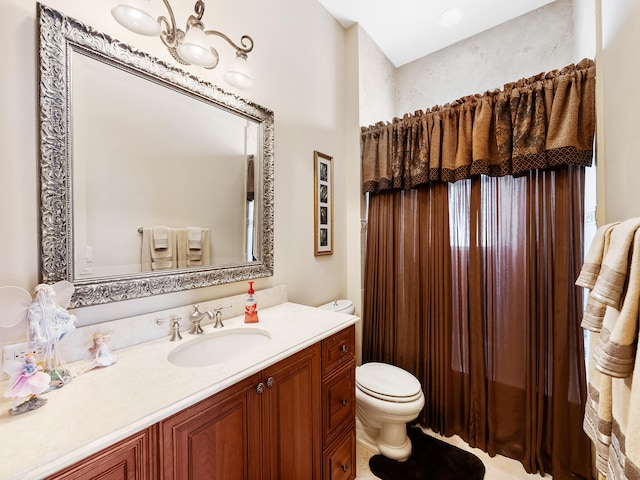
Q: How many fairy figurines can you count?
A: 3